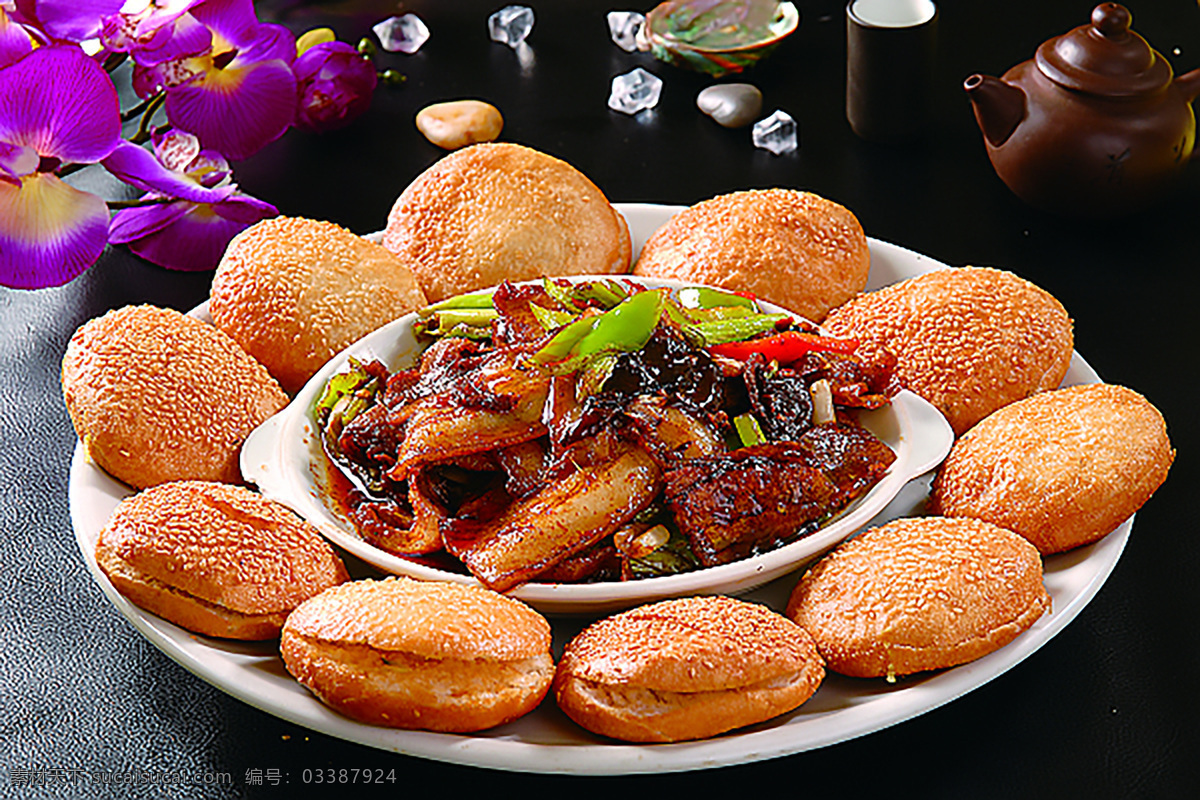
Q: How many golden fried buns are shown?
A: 10